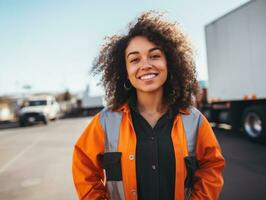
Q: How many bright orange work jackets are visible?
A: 1